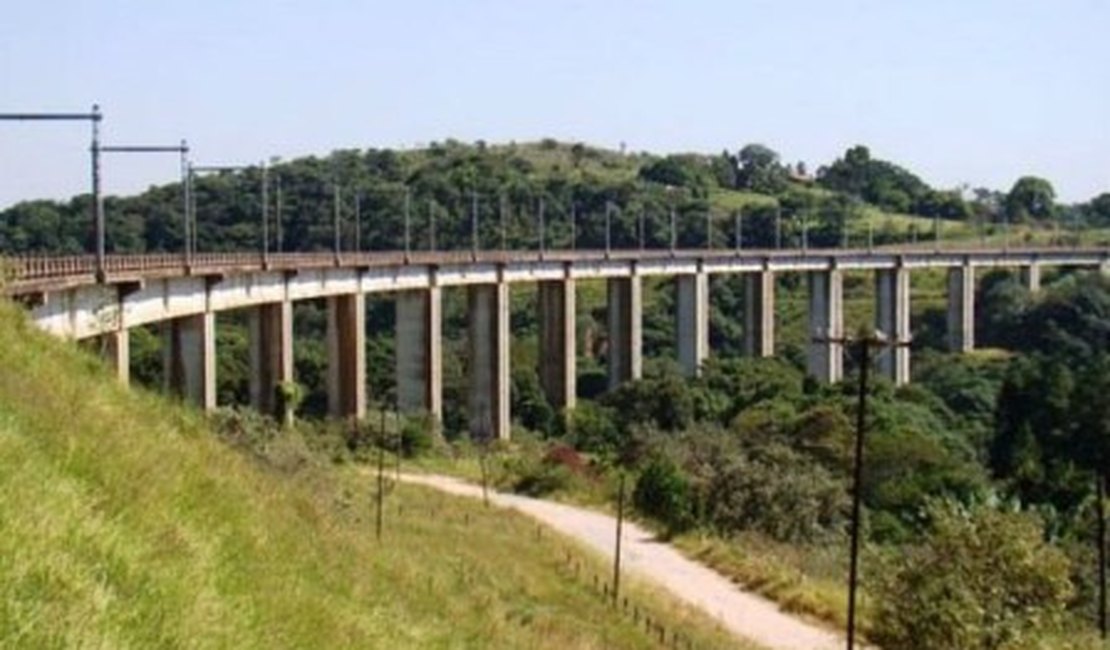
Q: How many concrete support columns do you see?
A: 14